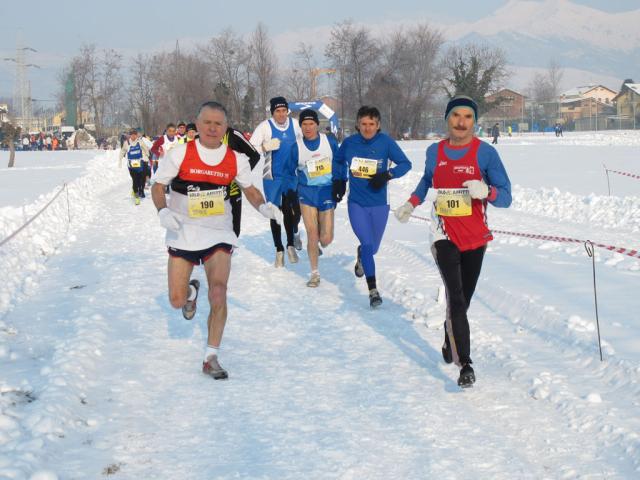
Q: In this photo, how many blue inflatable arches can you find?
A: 1